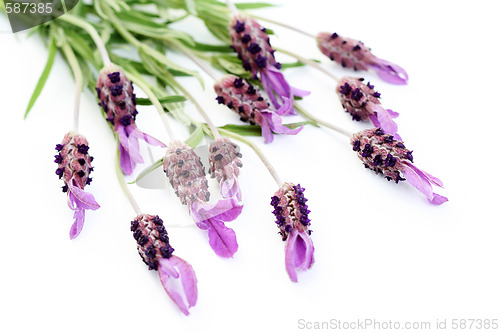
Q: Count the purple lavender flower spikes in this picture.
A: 11